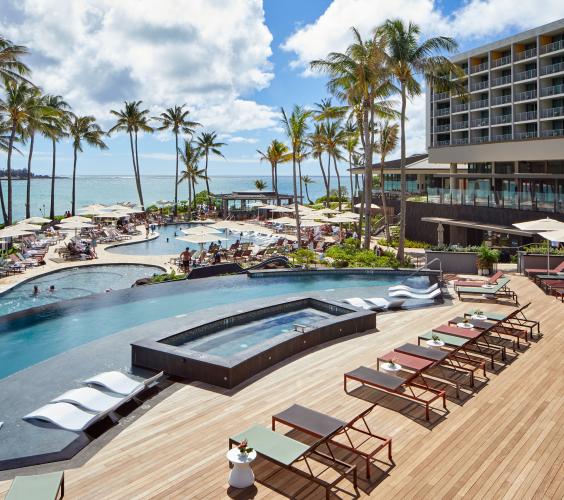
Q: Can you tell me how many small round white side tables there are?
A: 6